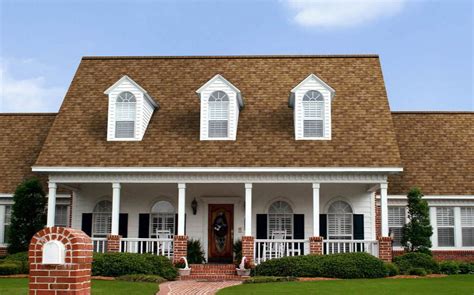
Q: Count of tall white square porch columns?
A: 6